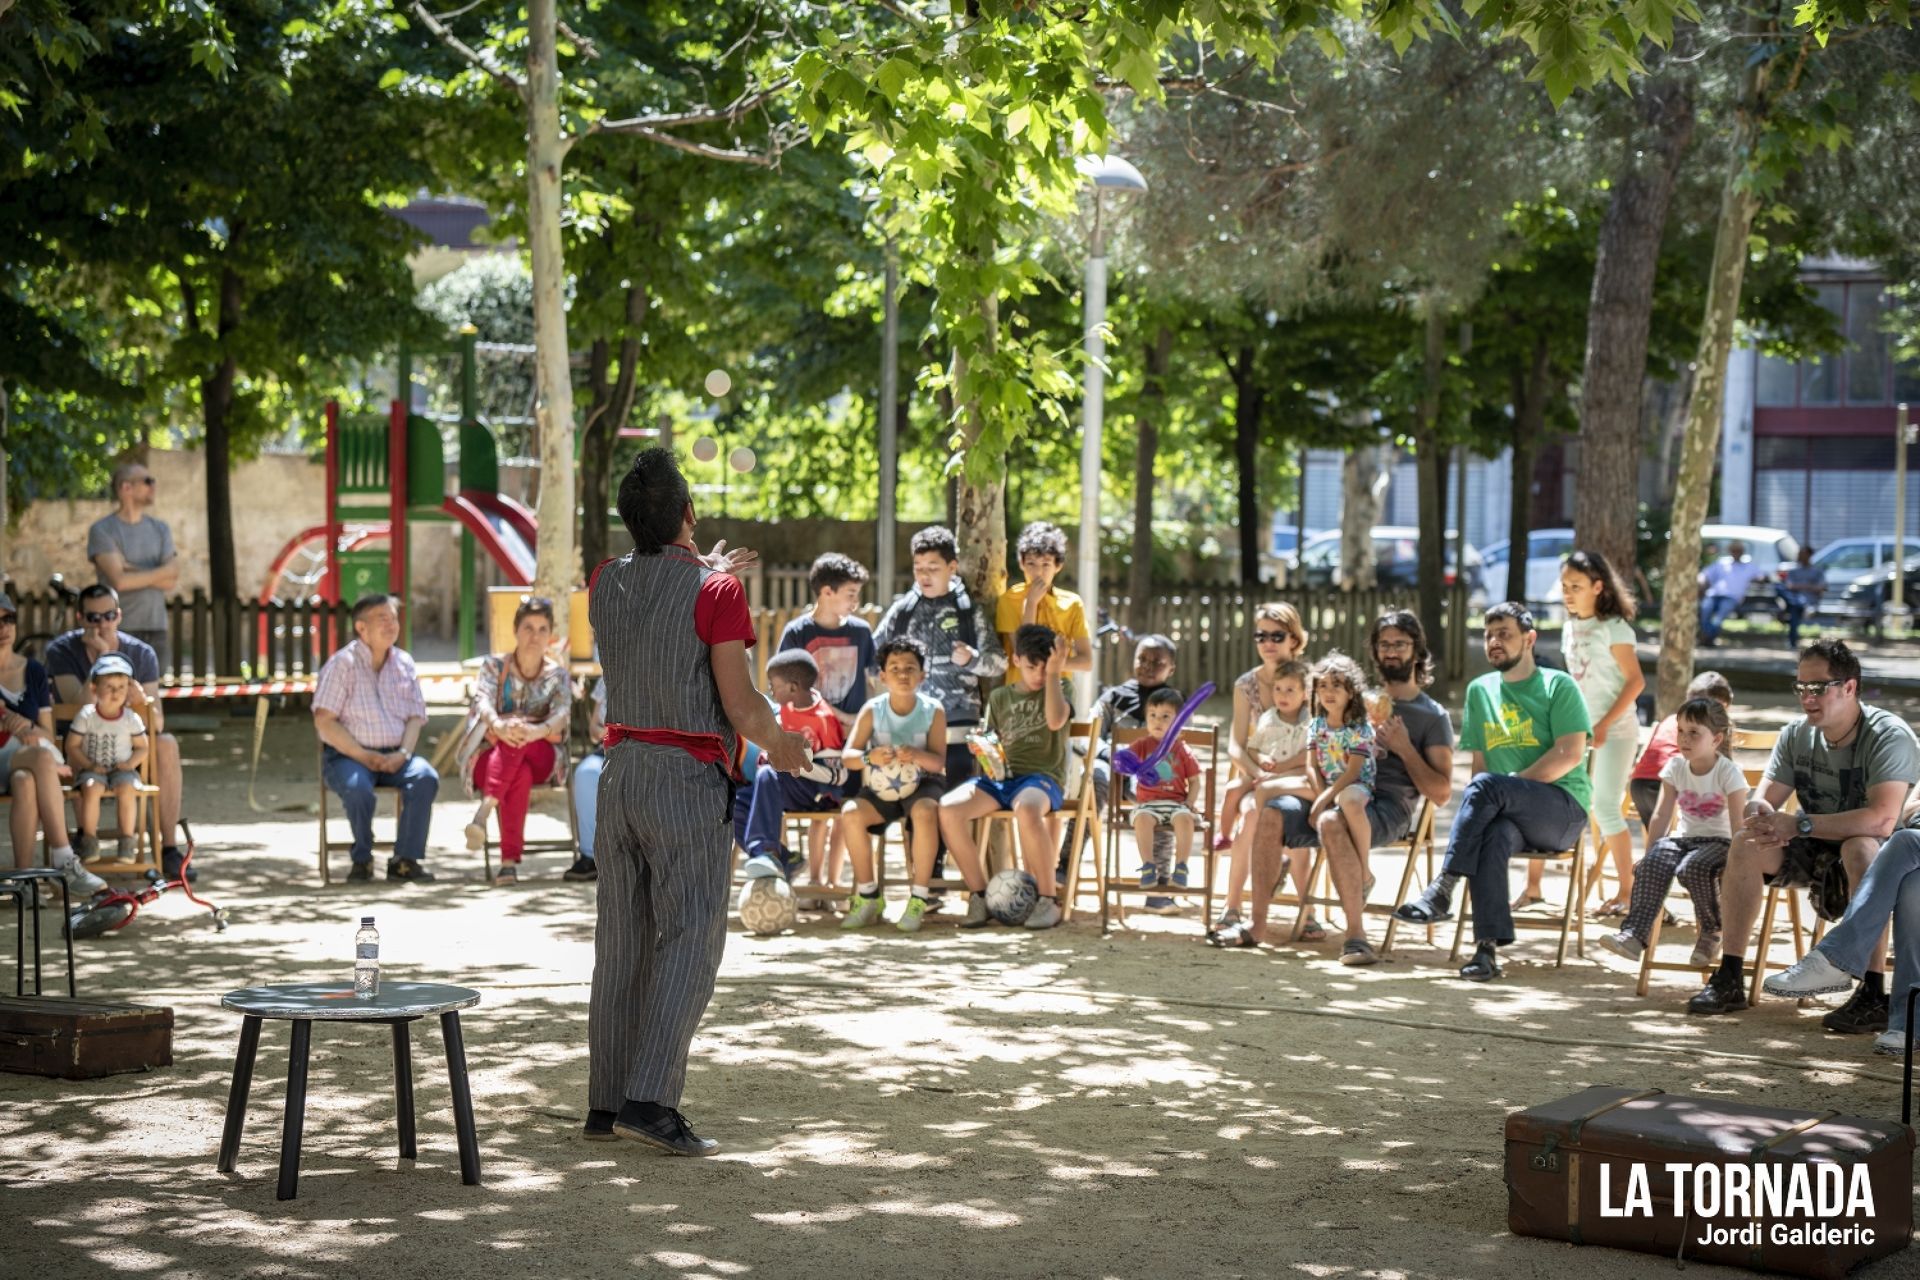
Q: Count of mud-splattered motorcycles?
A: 0